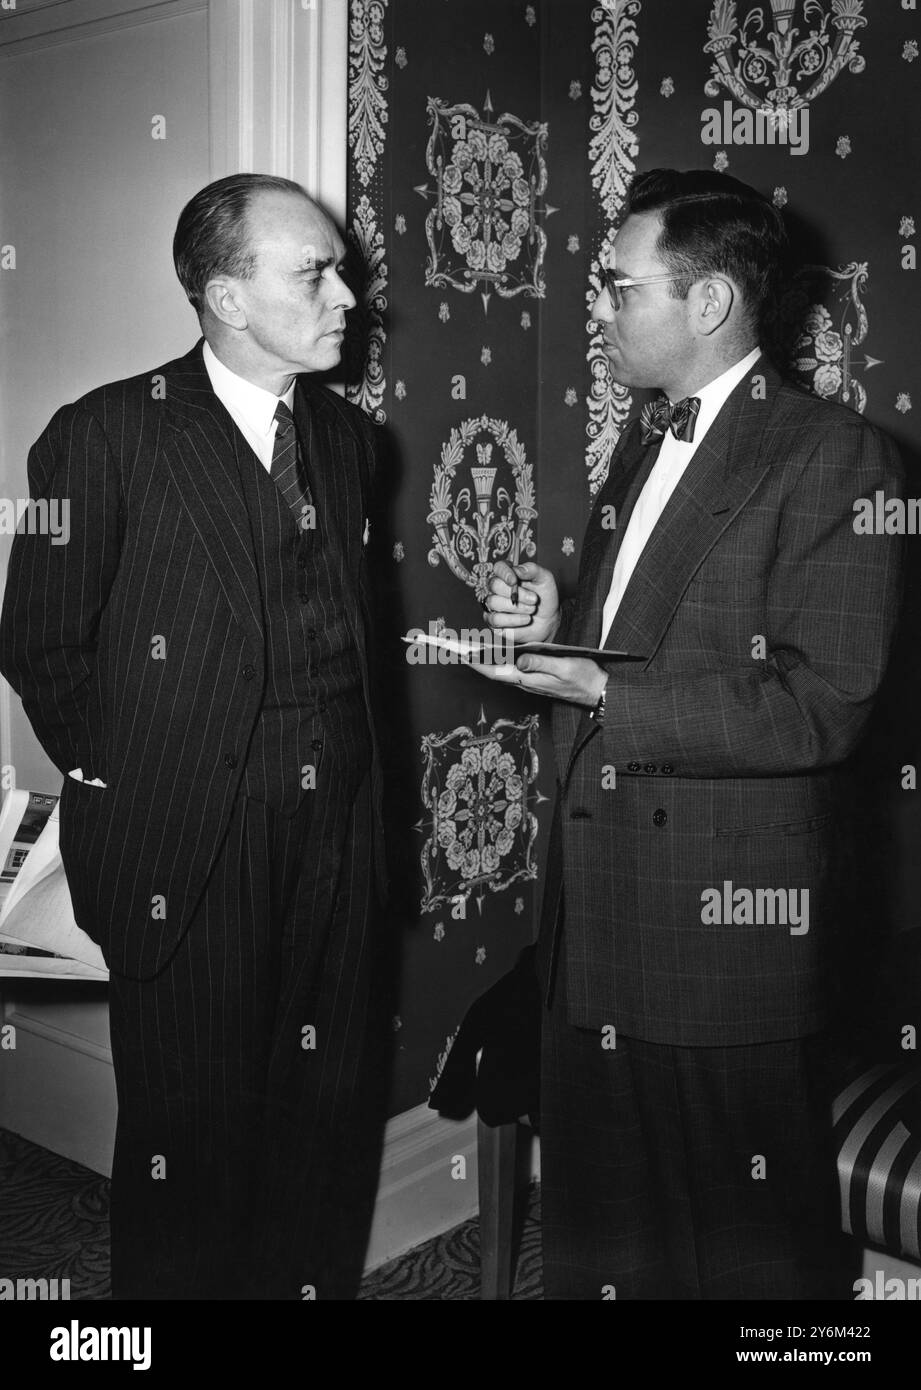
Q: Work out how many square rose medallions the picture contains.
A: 3